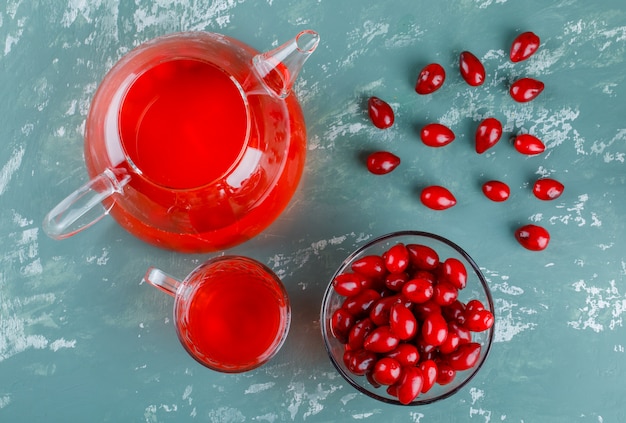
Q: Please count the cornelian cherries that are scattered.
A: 13